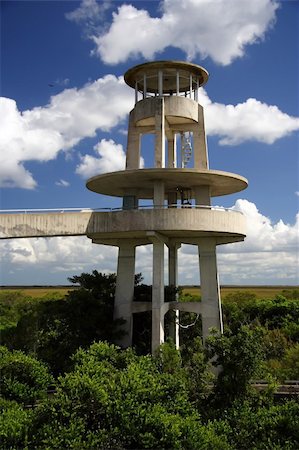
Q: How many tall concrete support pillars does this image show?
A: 4